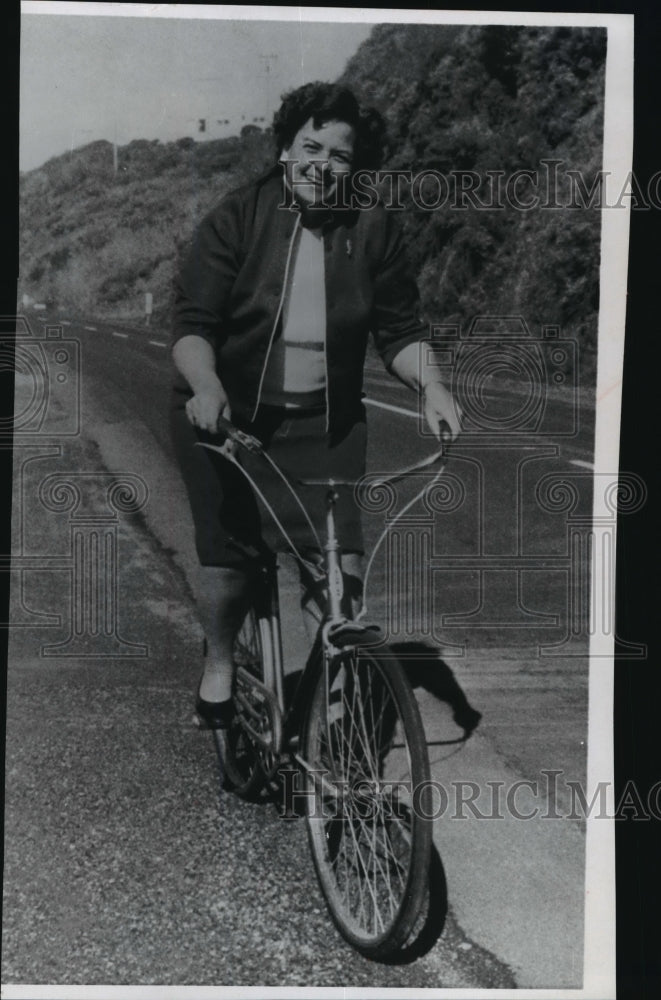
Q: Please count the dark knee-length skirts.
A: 1